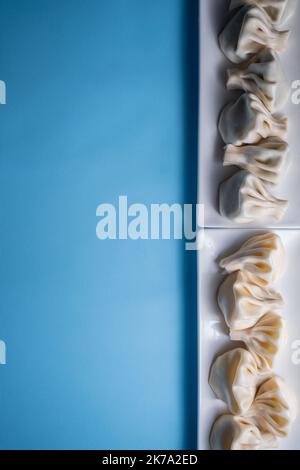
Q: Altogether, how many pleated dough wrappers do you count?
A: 12